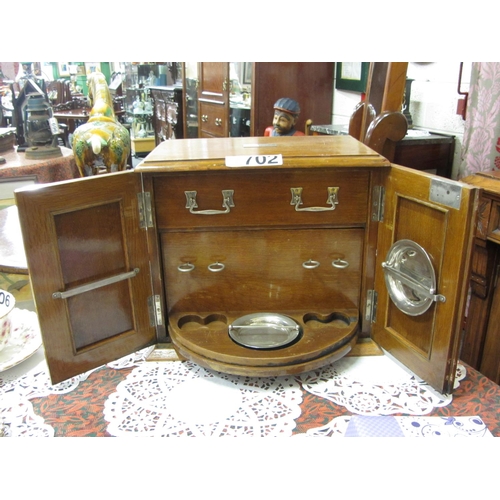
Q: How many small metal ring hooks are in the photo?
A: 4